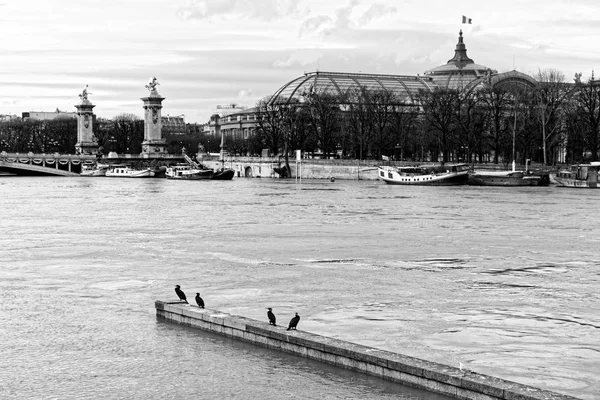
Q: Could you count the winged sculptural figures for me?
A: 2